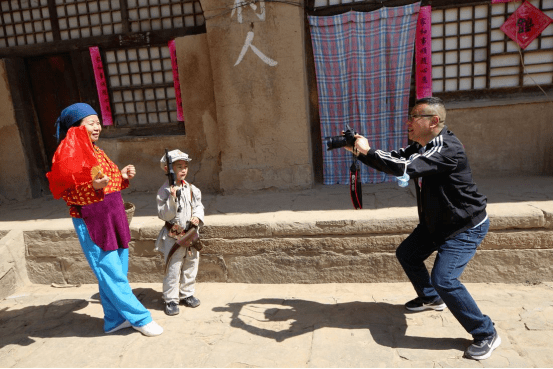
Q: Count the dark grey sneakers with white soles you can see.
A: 2